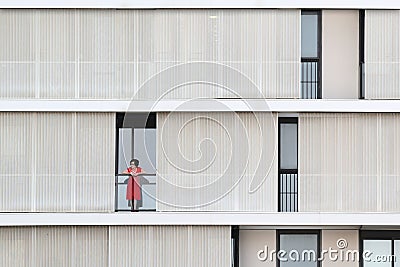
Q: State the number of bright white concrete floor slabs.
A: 3